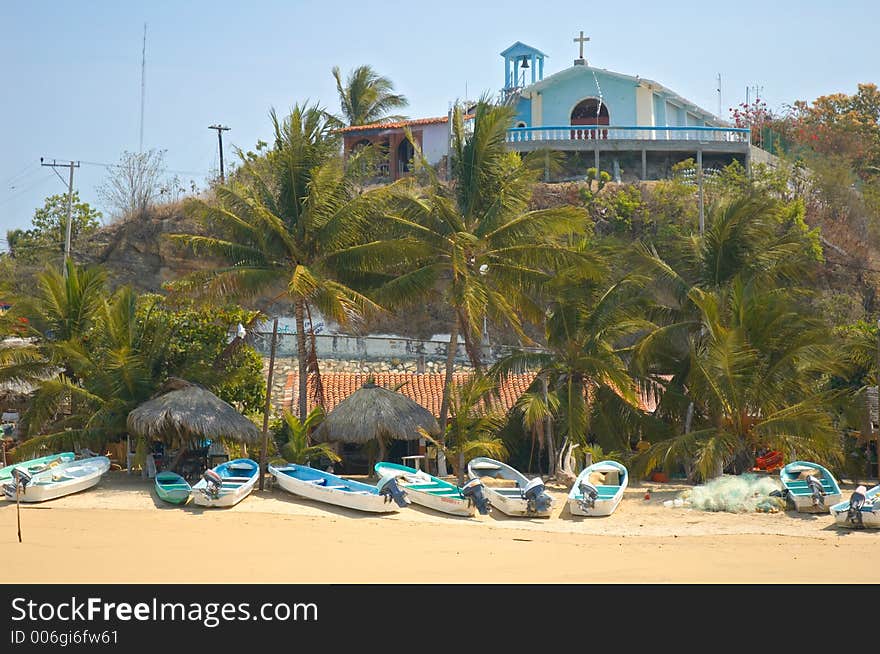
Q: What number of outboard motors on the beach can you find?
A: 8